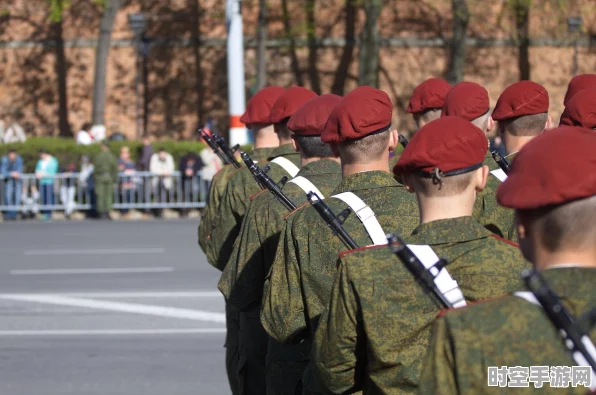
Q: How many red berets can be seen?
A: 11